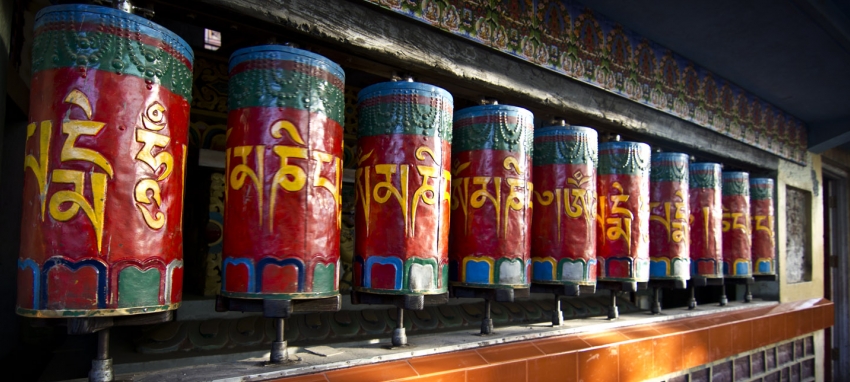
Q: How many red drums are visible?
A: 10